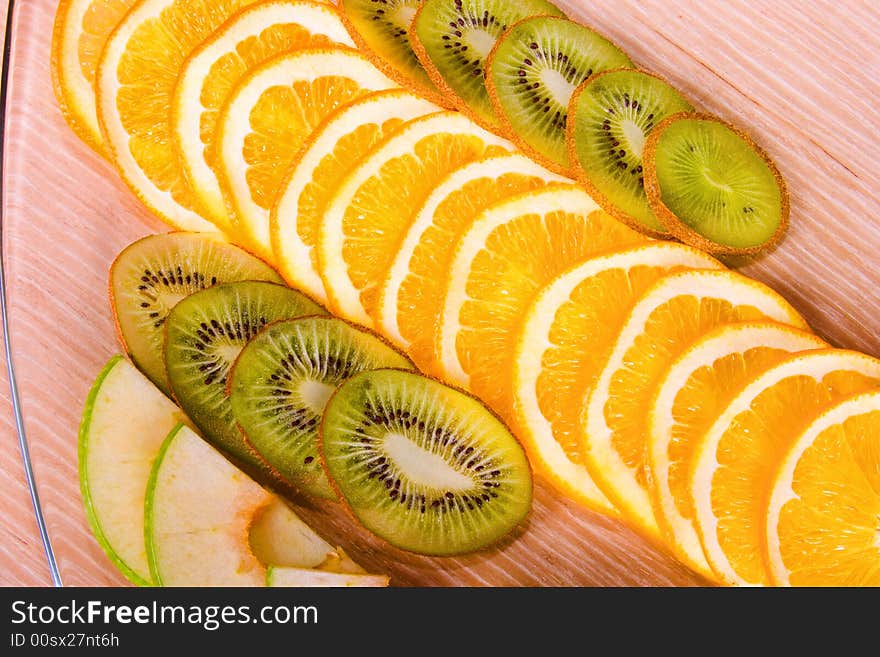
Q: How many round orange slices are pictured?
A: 13